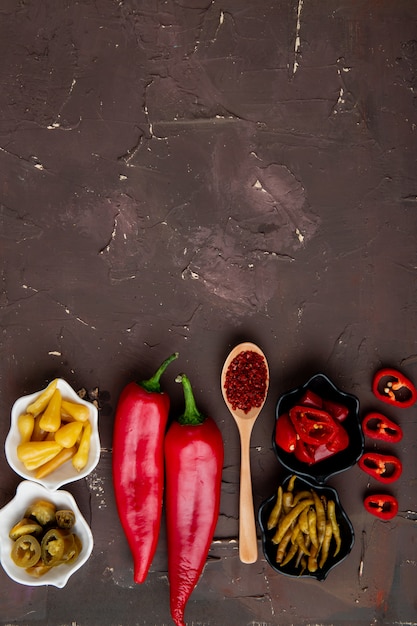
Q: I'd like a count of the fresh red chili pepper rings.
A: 4